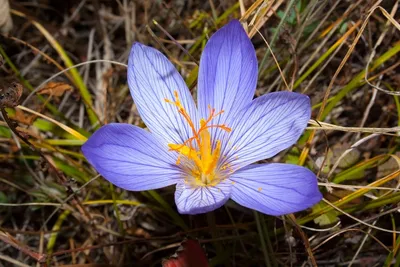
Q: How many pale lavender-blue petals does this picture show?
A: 6